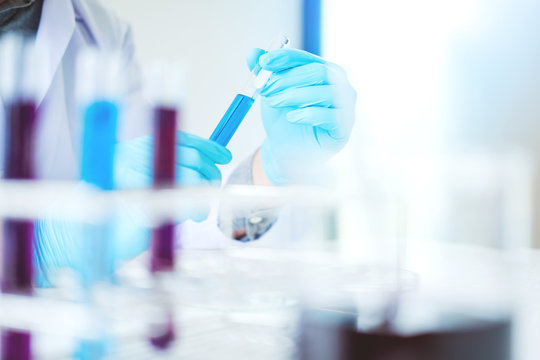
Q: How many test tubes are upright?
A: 3